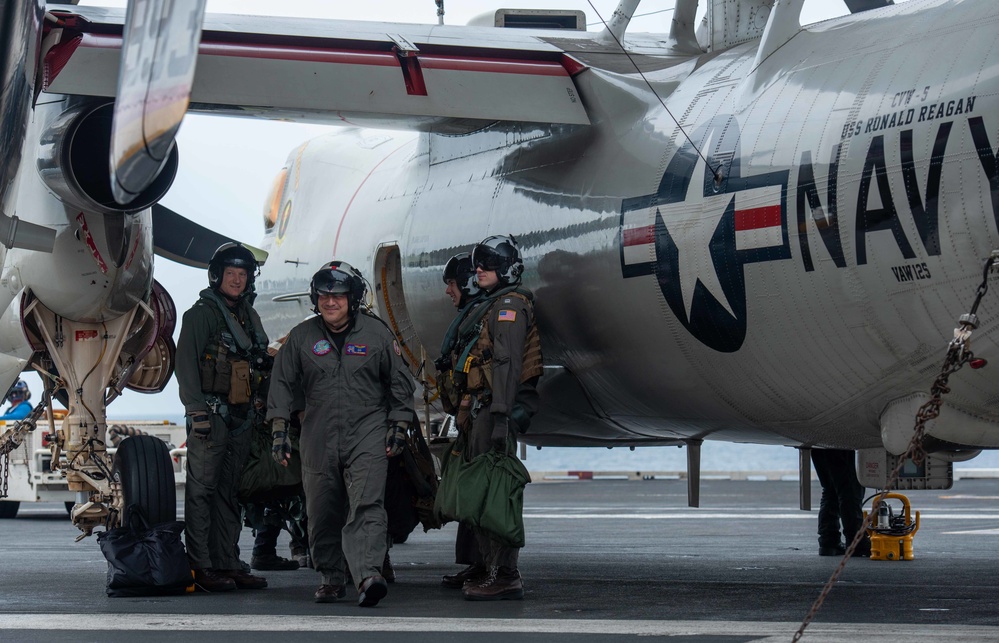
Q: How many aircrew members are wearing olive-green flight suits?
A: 4